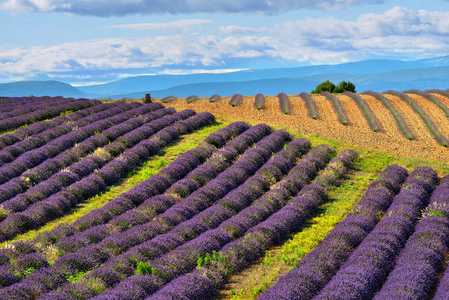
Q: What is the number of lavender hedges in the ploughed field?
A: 13